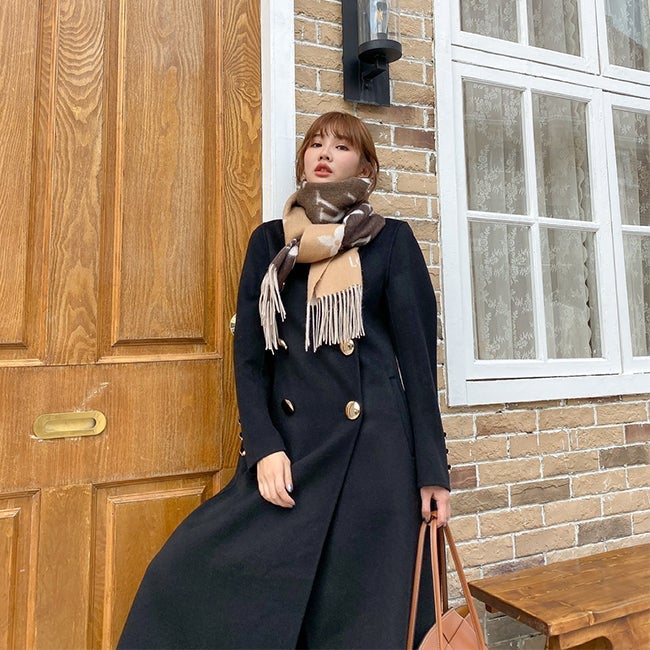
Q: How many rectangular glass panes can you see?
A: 9